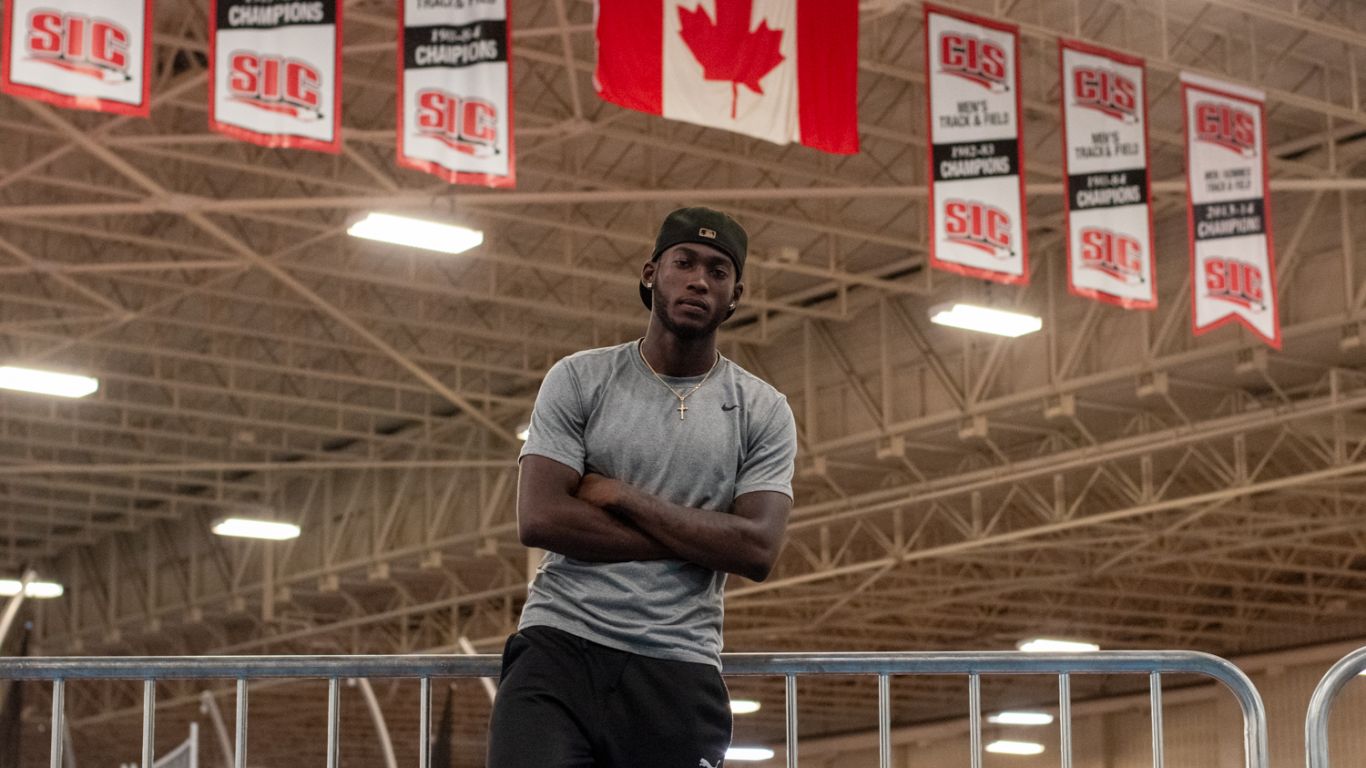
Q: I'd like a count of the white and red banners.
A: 6